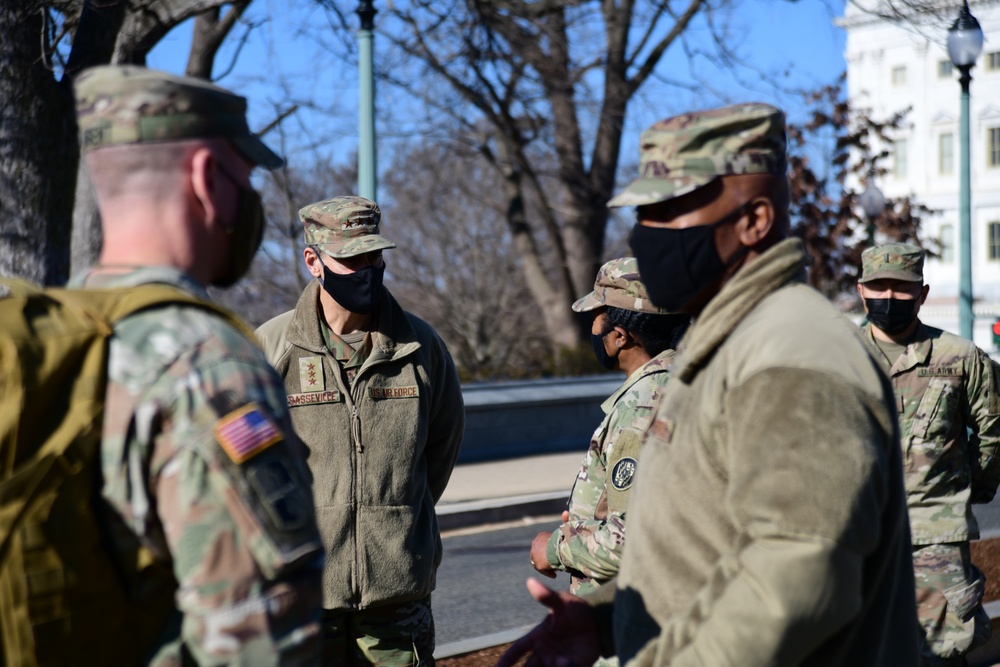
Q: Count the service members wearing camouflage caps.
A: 5